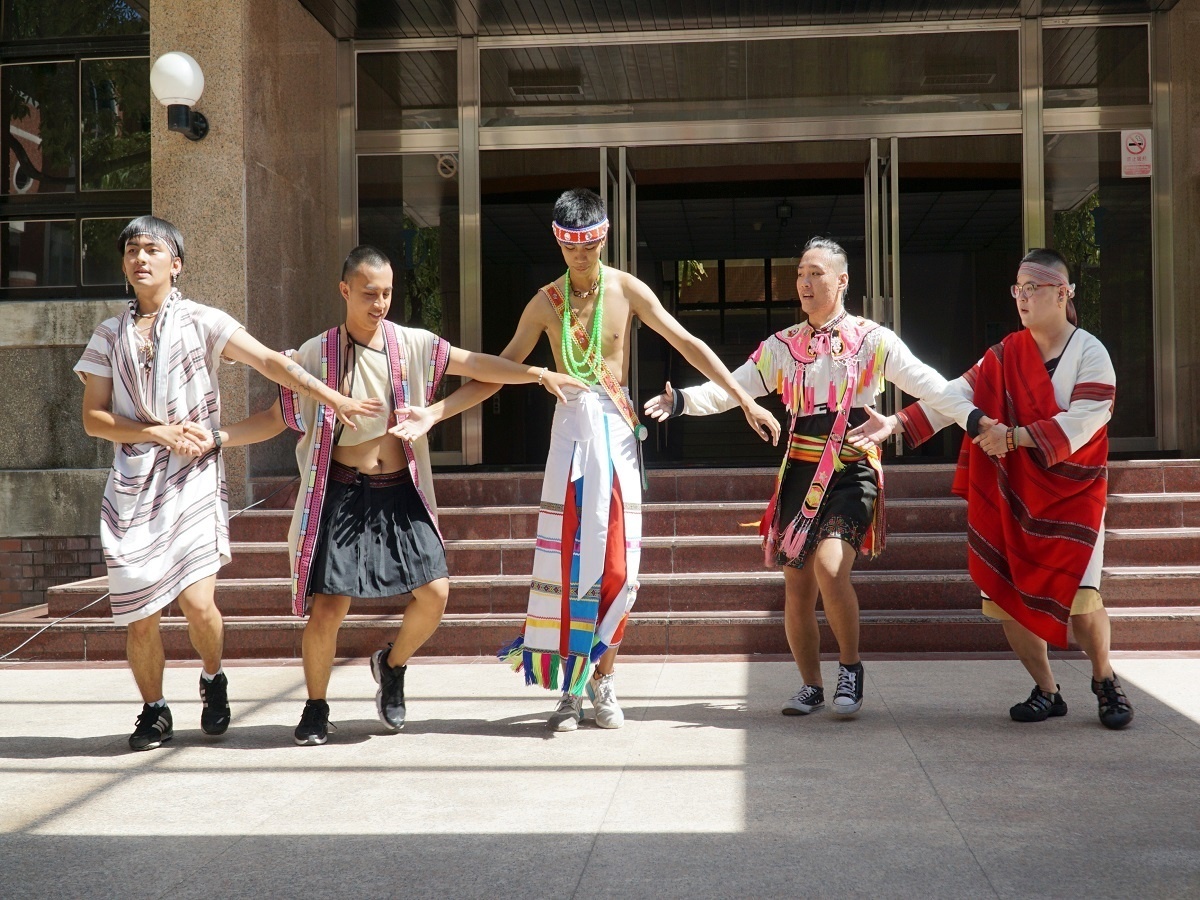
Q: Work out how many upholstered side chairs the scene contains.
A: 0